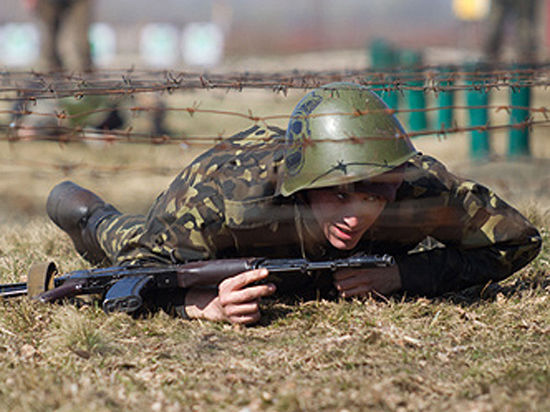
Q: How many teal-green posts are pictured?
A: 5